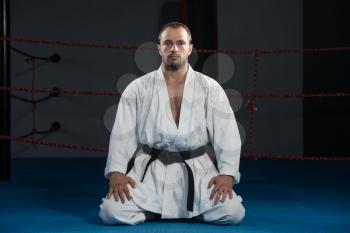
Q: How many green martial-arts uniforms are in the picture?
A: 0